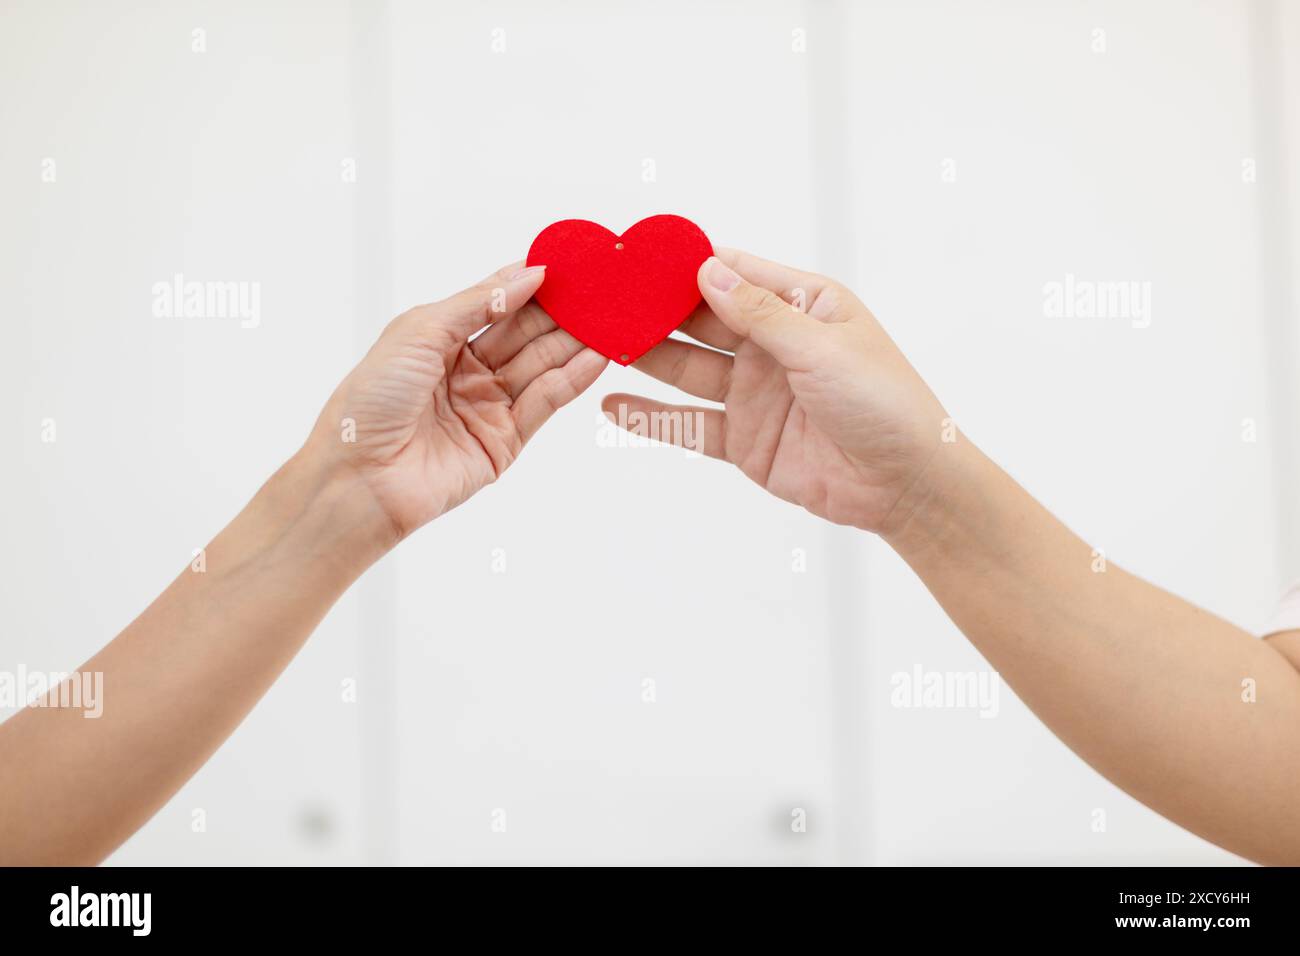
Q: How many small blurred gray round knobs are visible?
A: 2